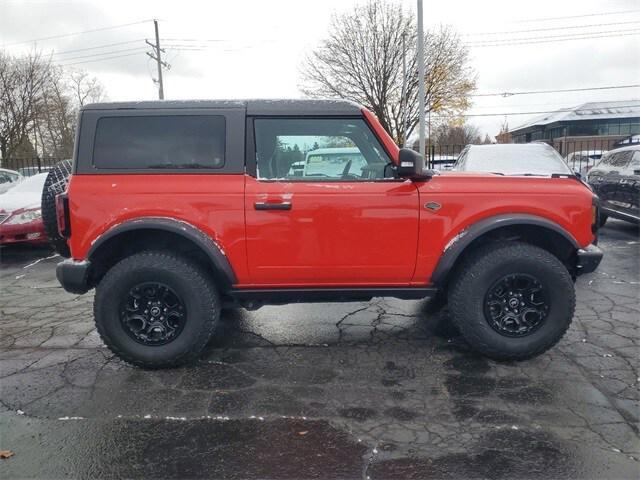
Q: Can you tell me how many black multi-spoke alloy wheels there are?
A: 2